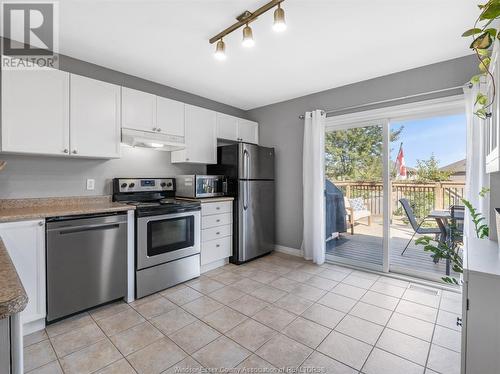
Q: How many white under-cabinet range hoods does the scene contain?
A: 1